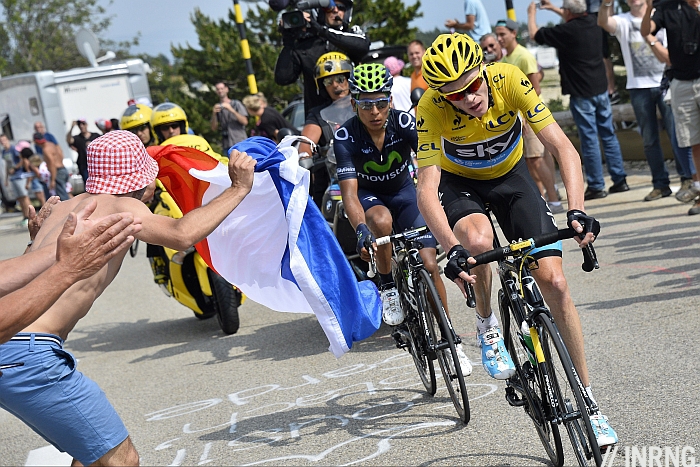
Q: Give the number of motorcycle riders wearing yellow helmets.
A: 3